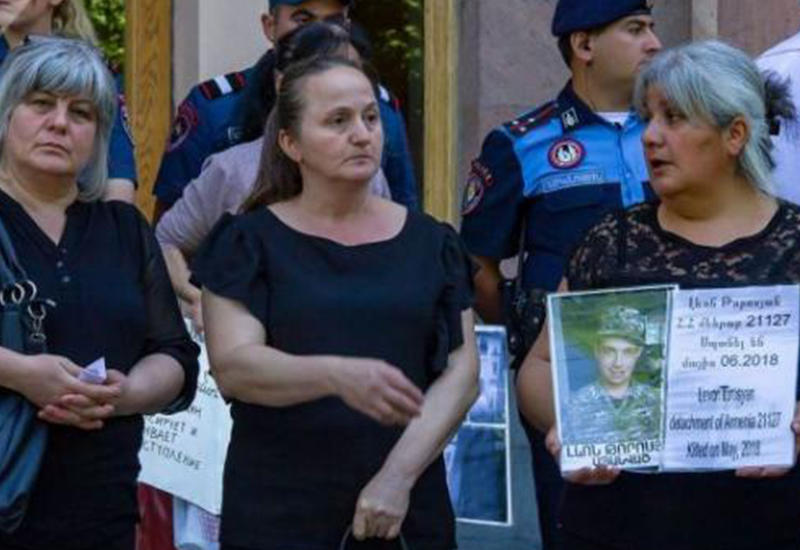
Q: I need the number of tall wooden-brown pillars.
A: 2